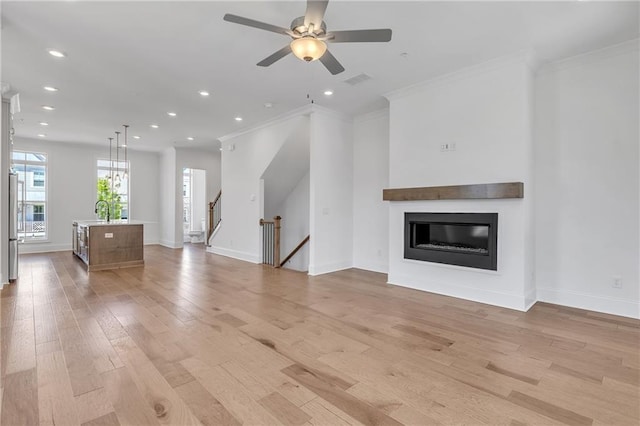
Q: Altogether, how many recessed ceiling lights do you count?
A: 13